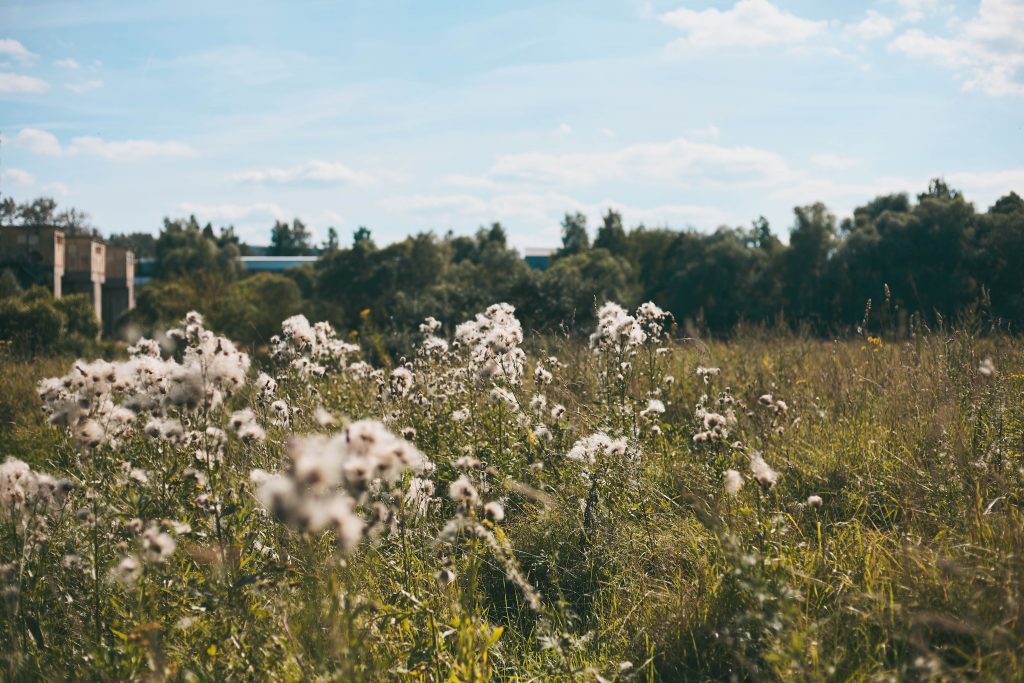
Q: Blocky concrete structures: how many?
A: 3